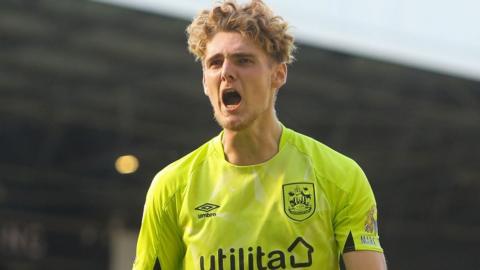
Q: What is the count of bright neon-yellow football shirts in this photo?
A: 1